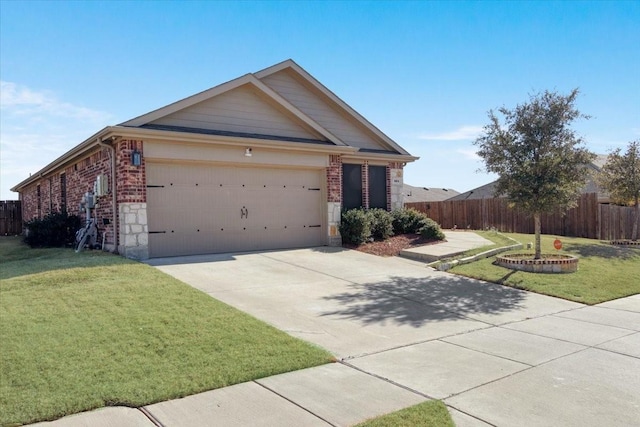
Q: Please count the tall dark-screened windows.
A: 2